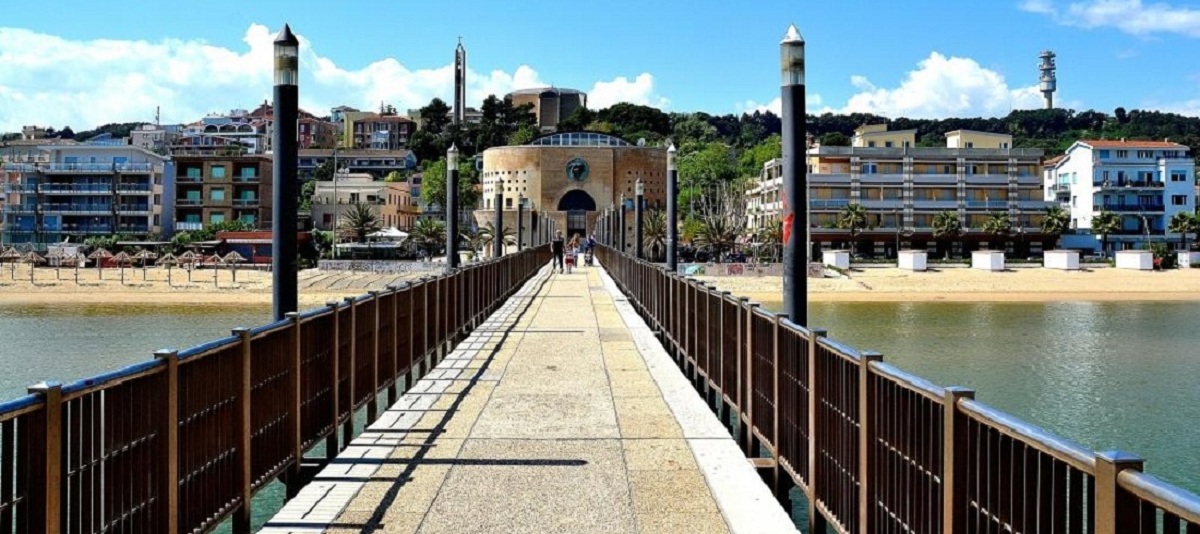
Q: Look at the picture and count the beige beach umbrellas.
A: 12